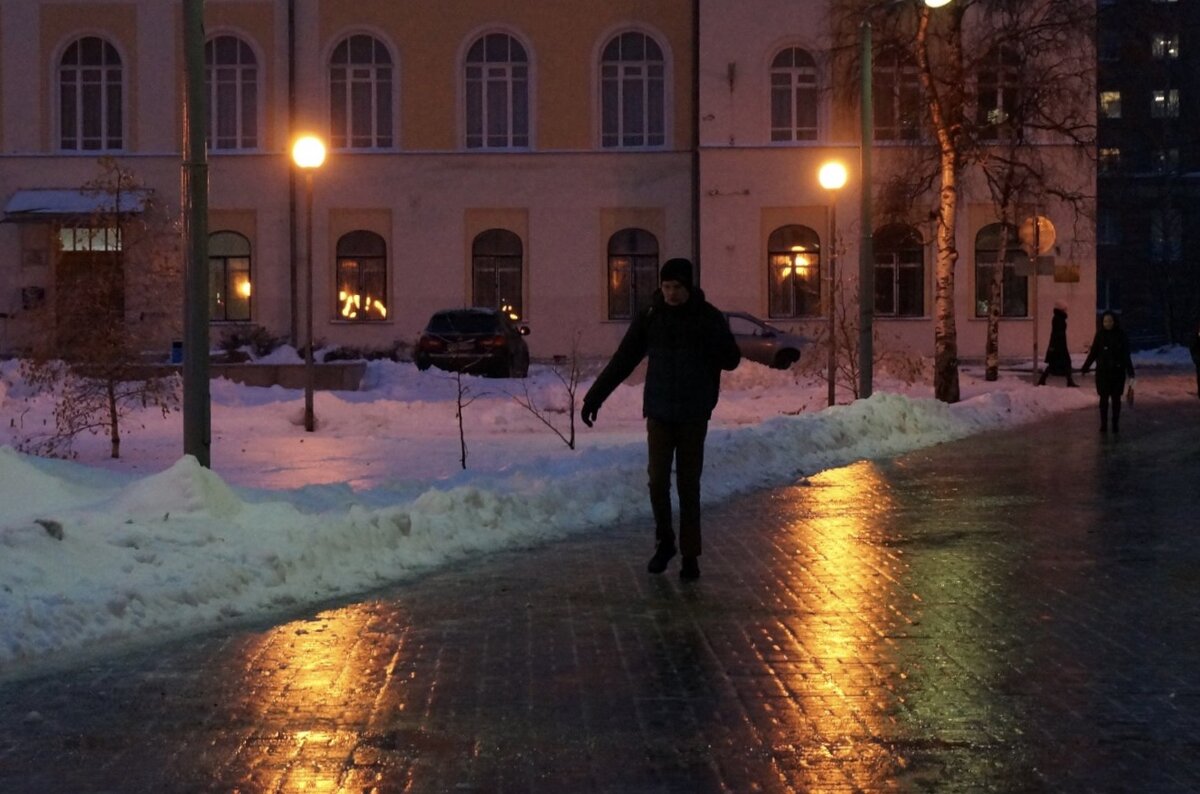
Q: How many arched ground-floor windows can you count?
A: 7